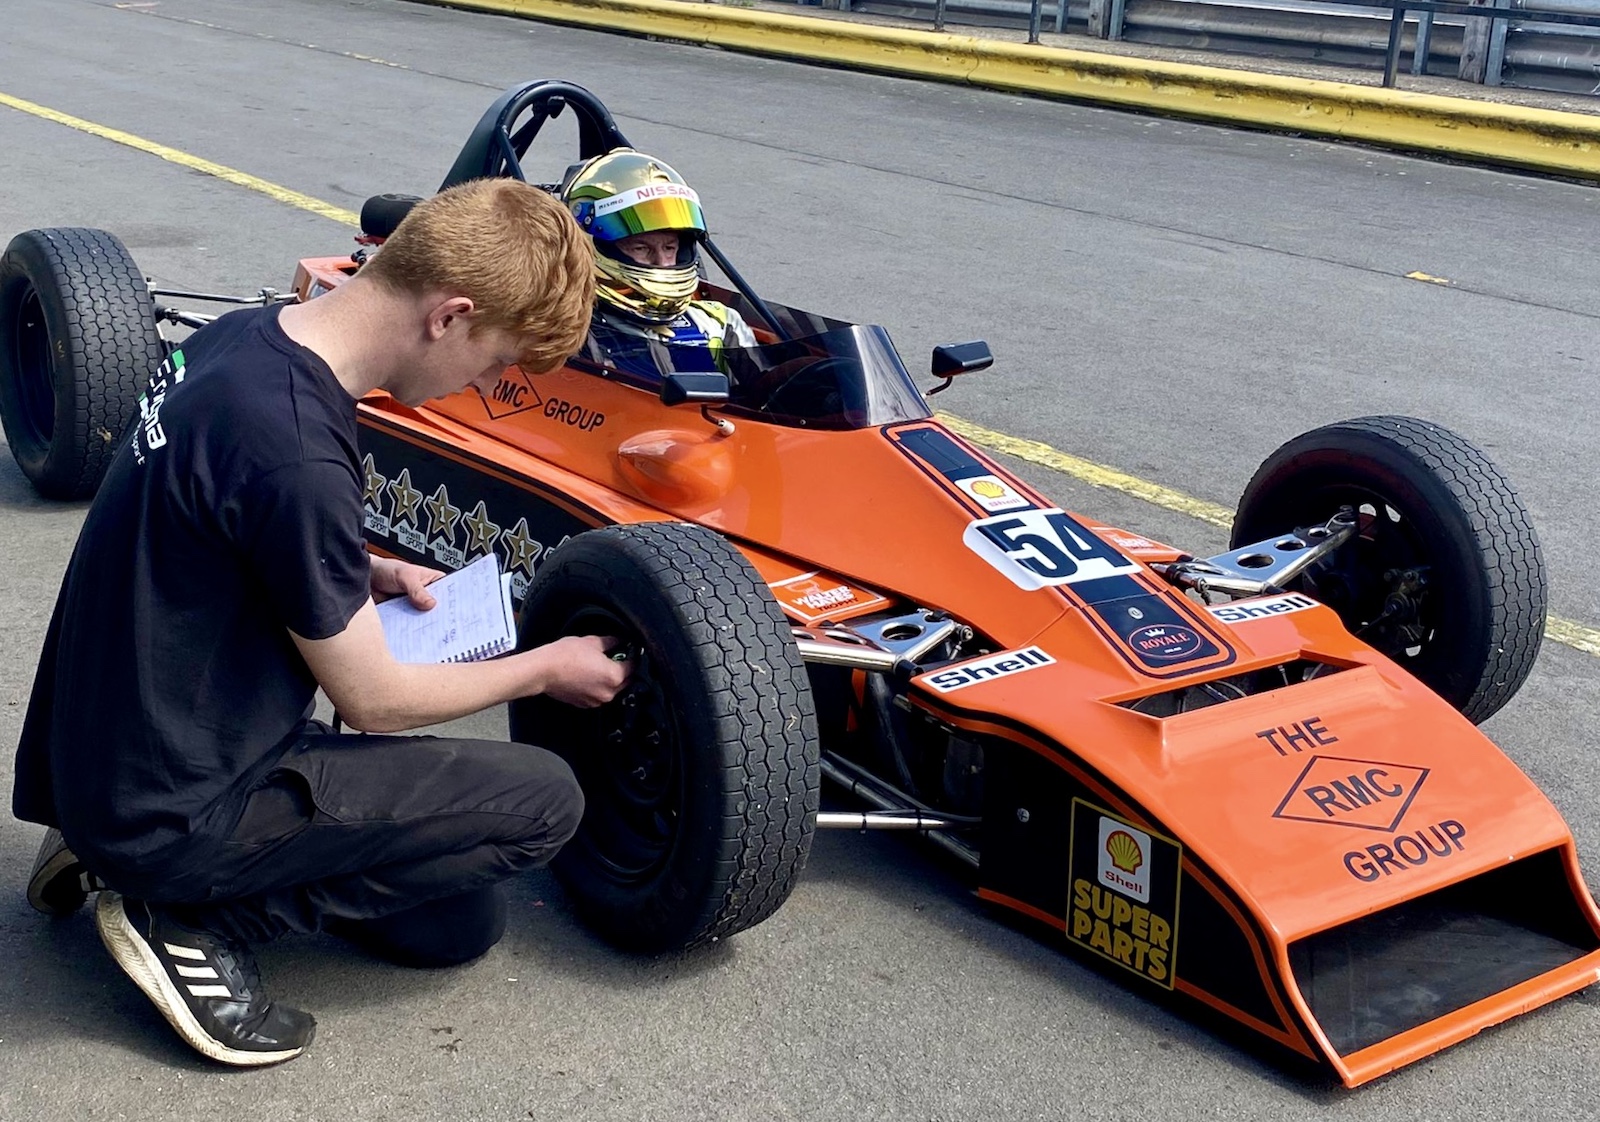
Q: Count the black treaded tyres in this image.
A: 3